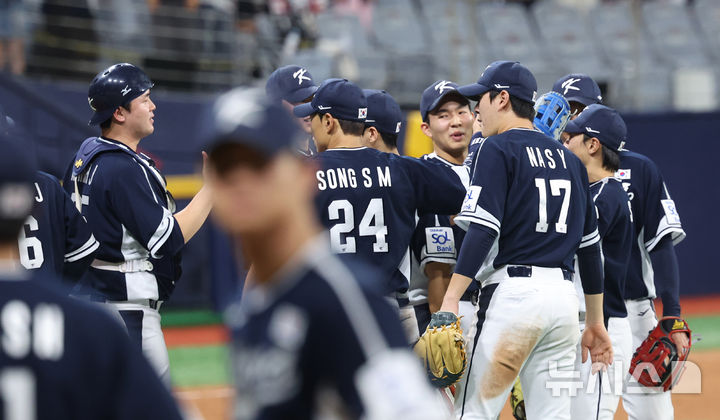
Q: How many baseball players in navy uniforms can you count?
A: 11